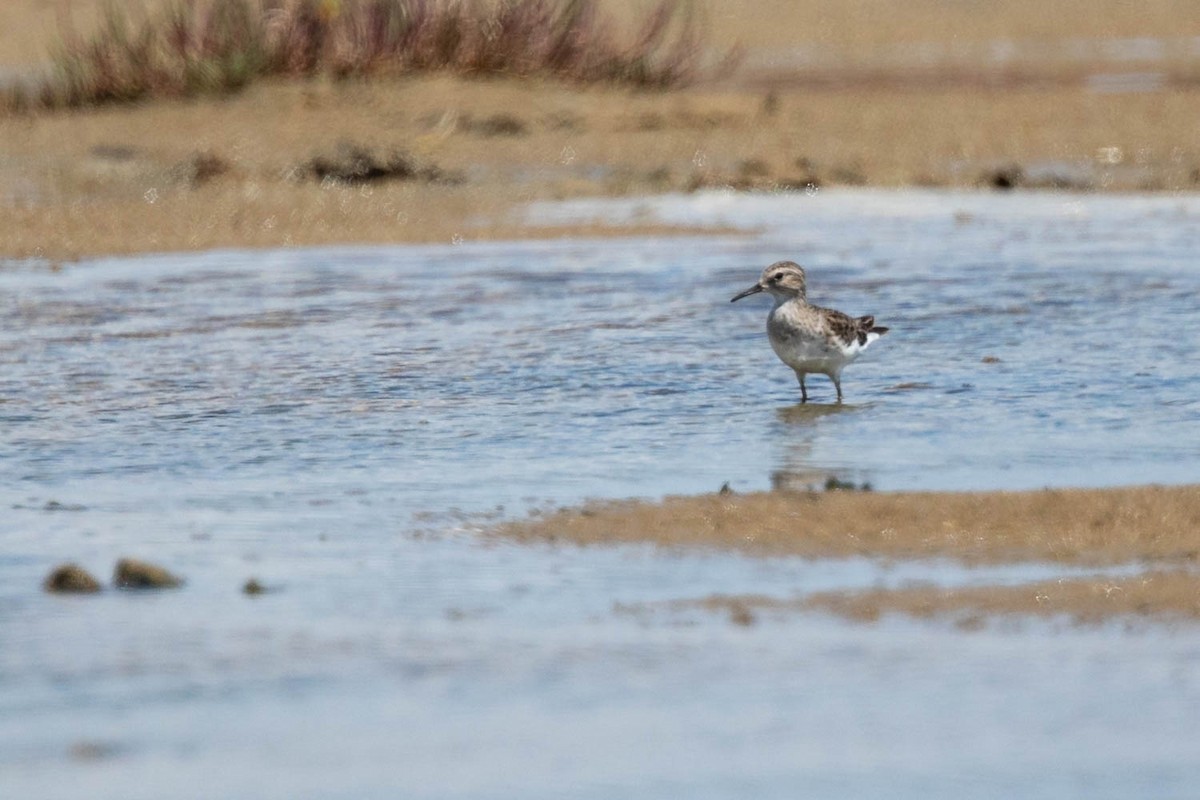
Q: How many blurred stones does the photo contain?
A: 3